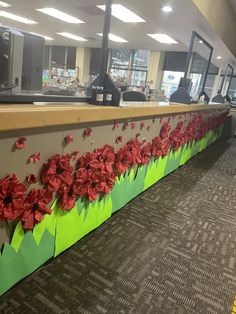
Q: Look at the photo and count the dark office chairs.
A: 1